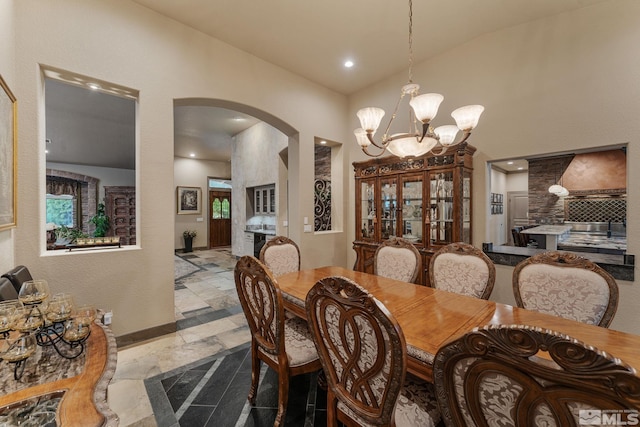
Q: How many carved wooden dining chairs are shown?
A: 7